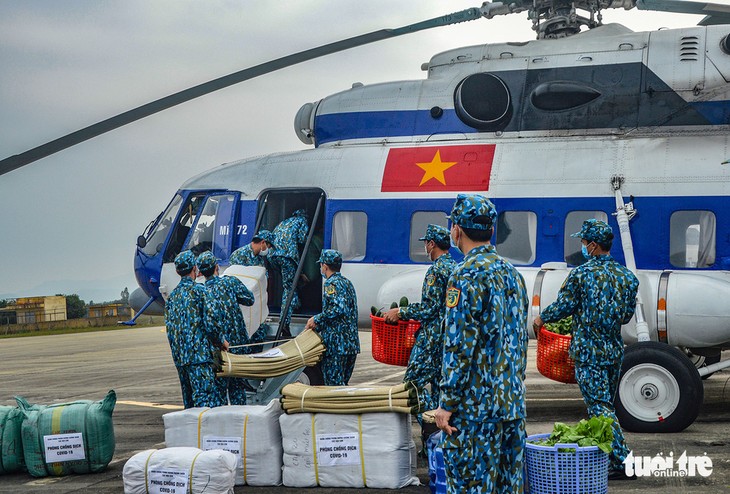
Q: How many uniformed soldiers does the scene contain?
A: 8